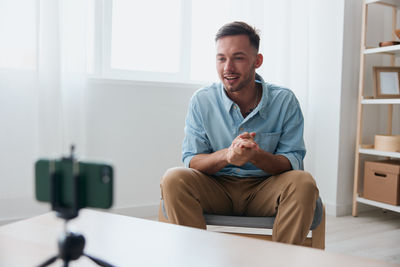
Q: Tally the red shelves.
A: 0